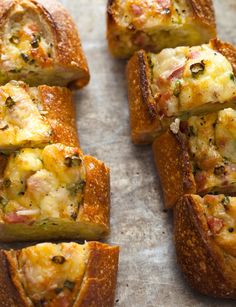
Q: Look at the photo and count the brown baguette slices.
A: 8